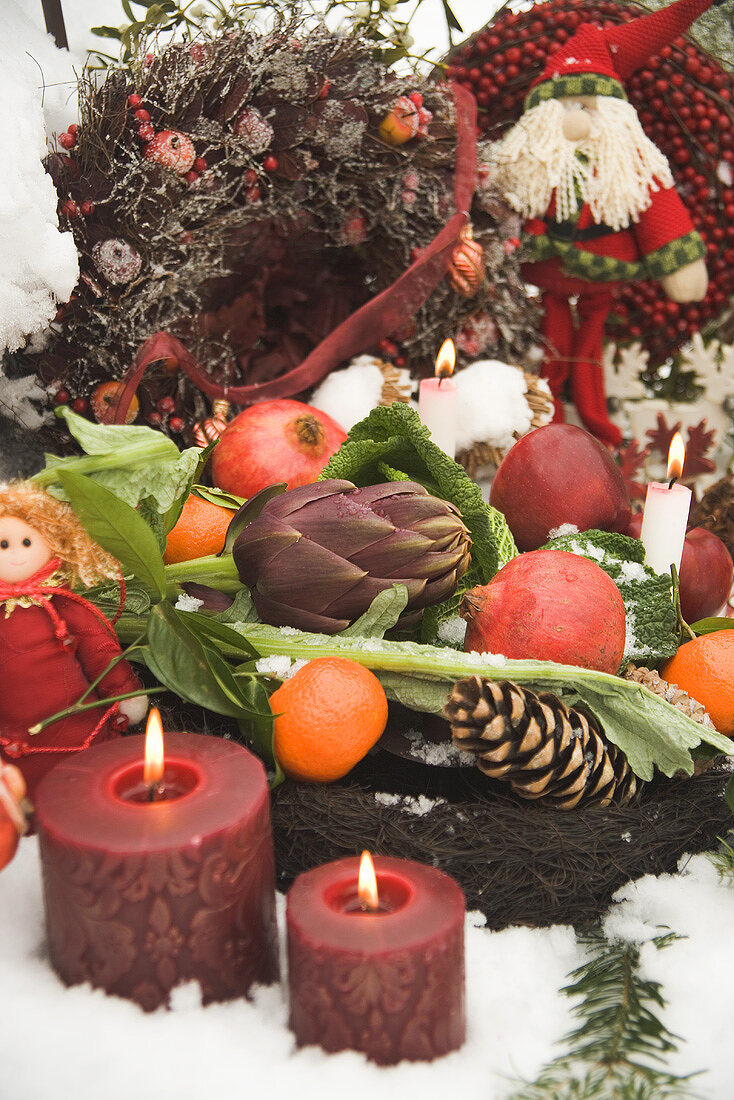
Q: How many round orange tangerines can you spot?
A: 3